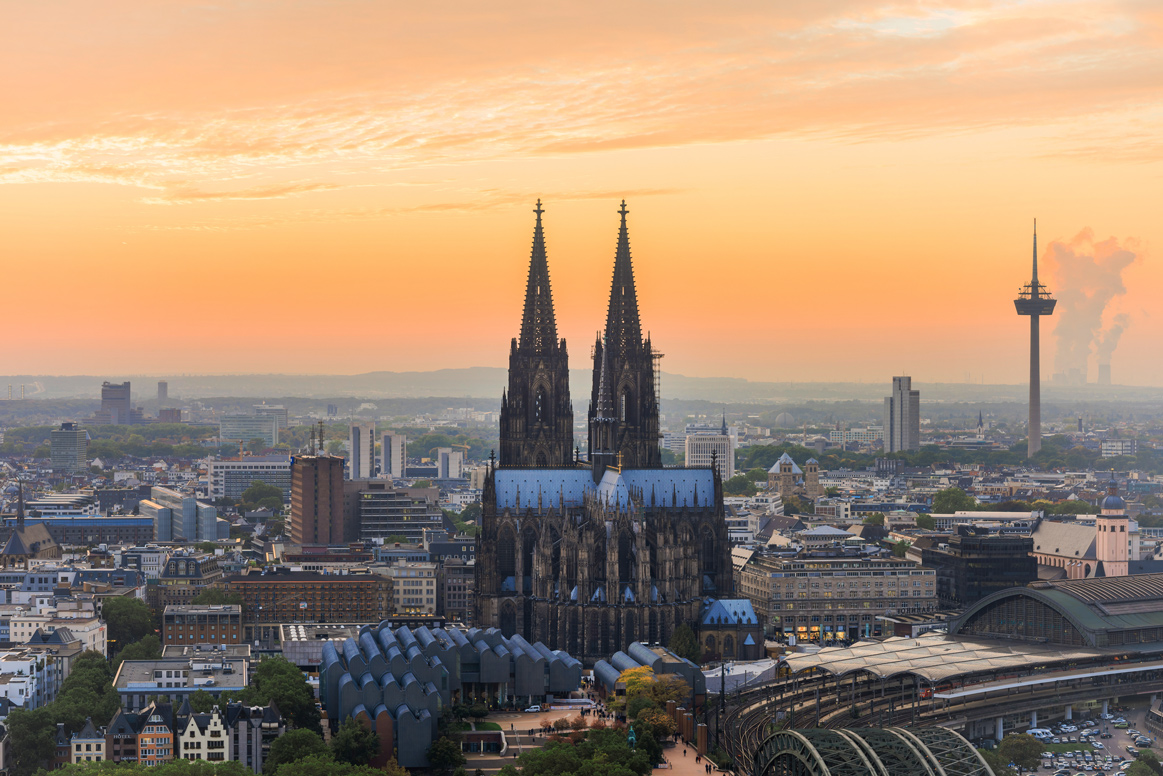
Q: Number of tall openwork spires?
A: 2